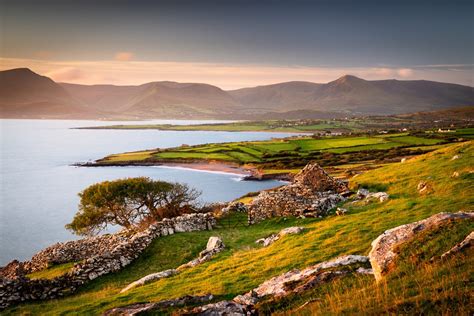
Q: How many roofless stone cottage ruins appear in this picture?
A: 1